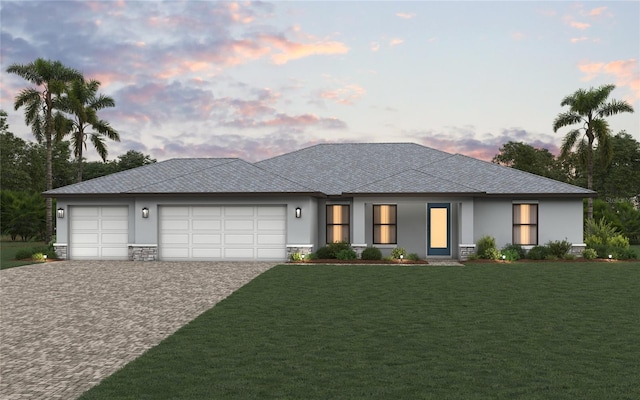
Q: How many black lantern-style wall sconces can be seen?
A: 3